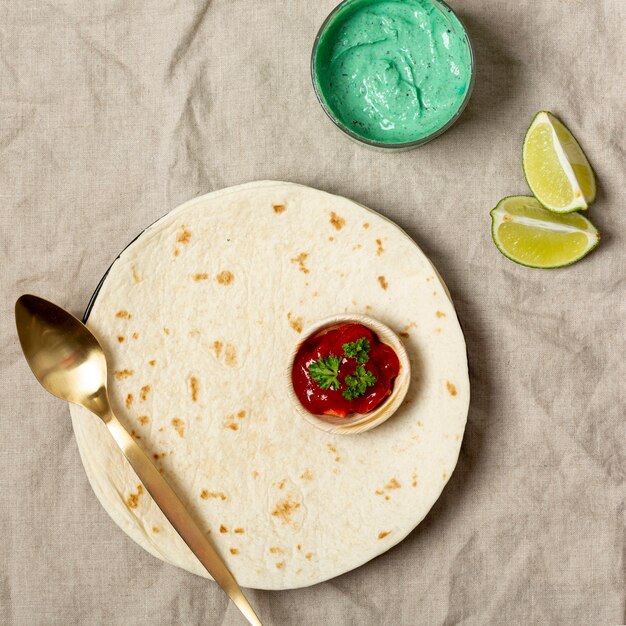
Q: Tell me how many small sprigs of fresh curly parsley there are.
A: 3